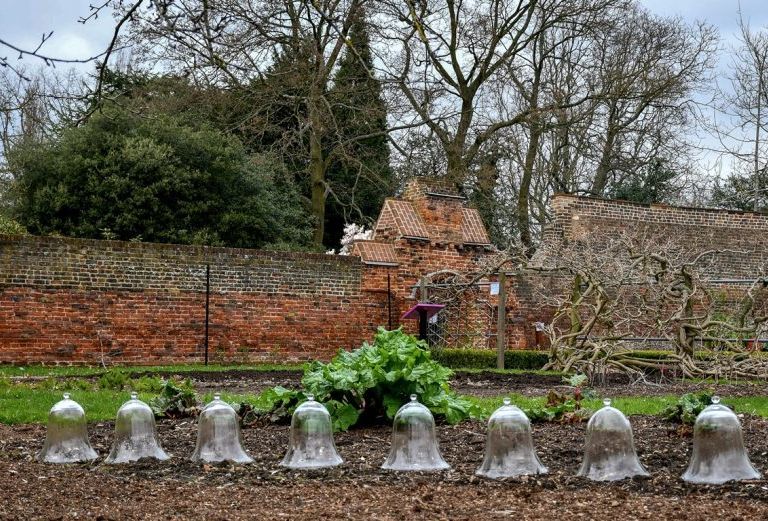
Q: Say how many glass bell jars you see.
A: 8